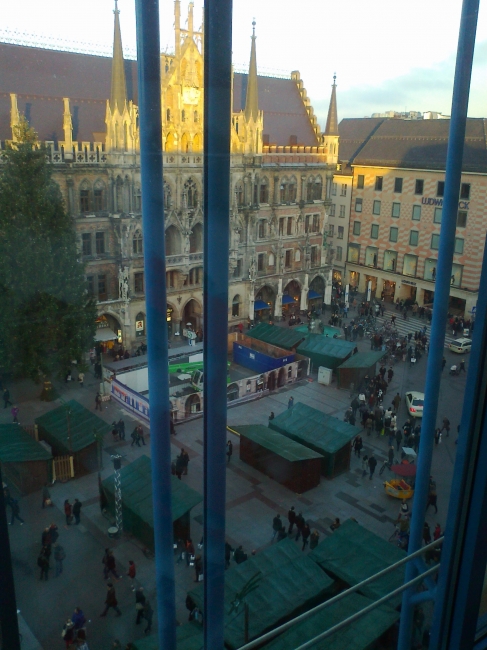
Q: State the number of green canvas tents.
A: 12